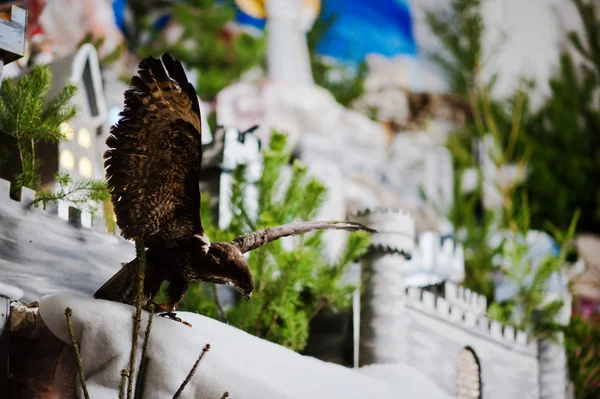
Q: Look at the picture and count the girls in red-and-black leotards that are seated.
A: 0